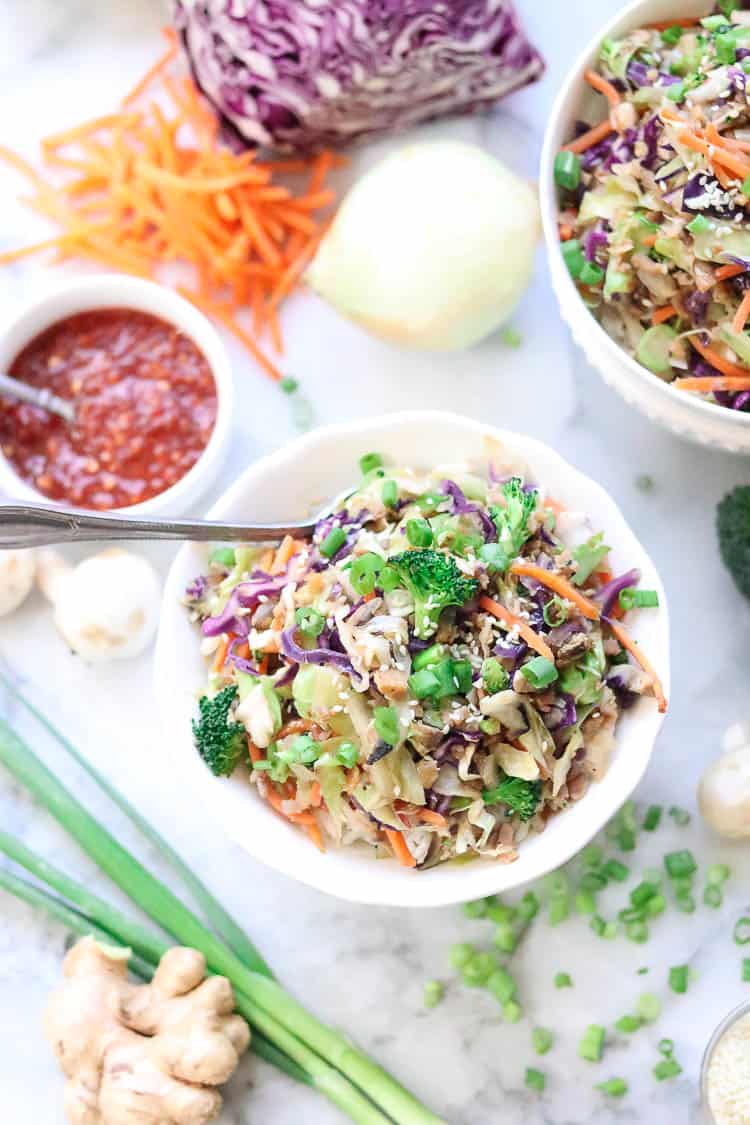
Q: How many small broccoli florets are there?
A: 4